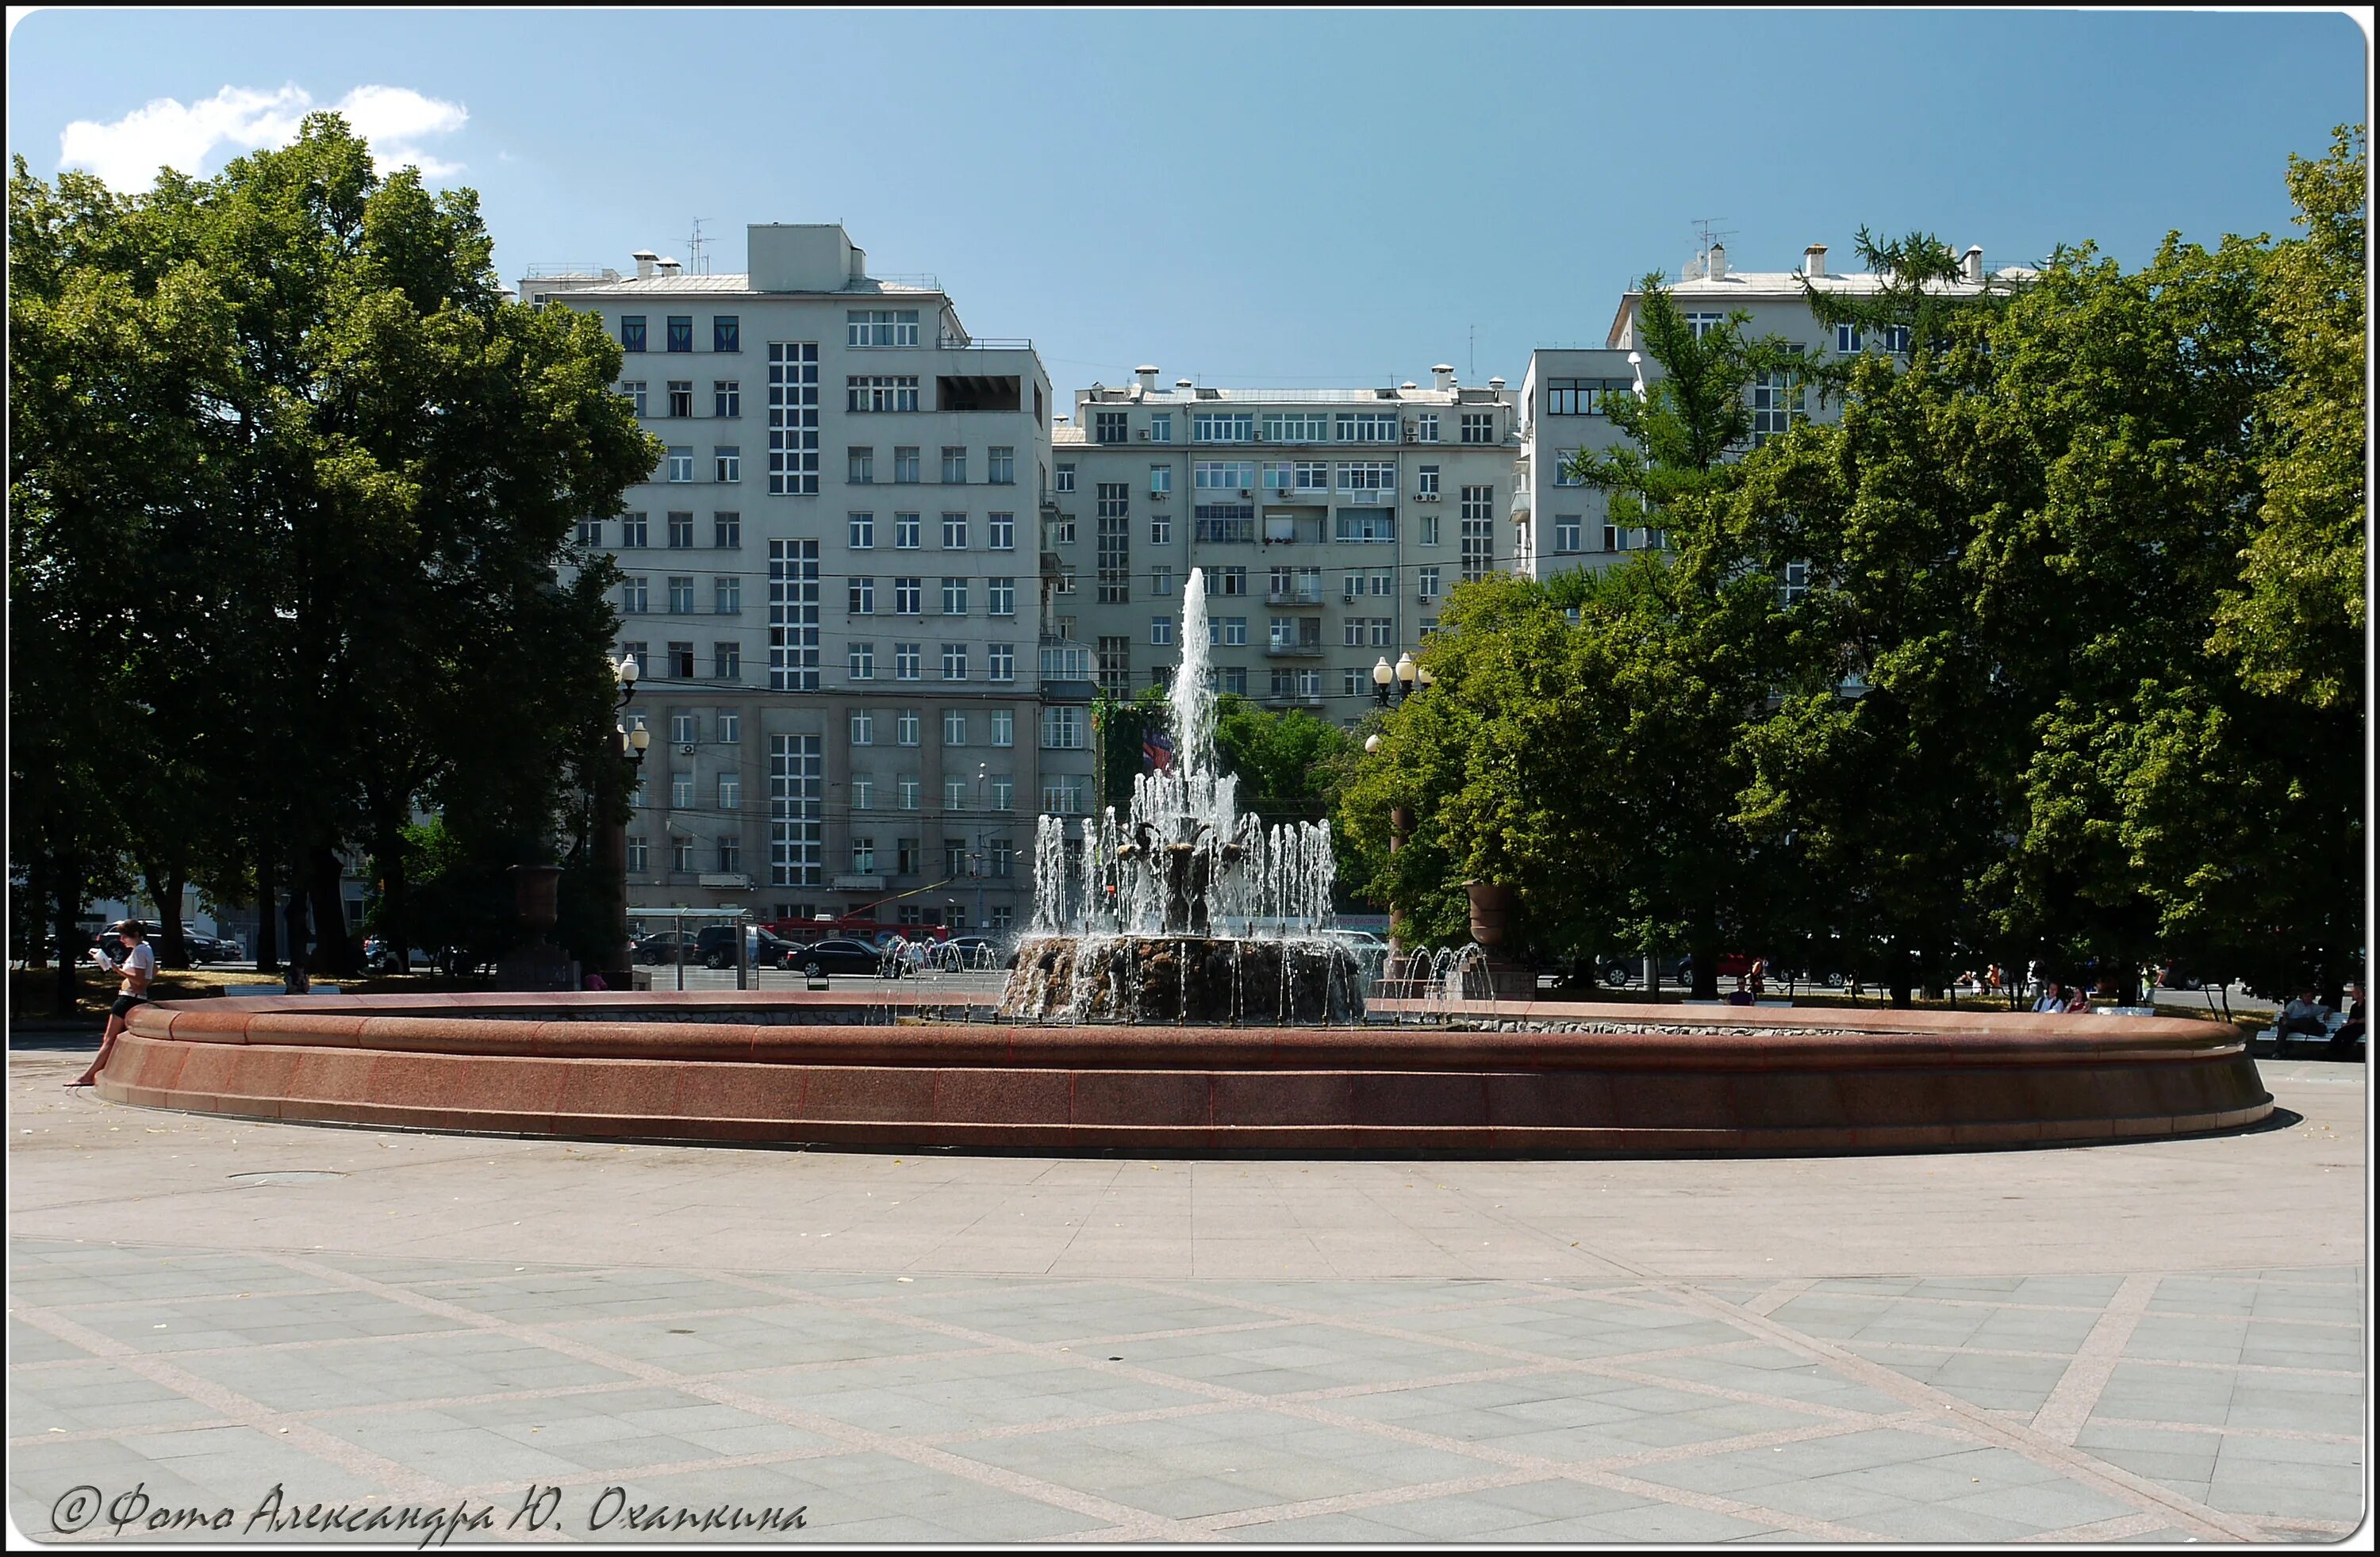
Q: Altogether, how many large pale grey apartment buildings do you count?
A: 3